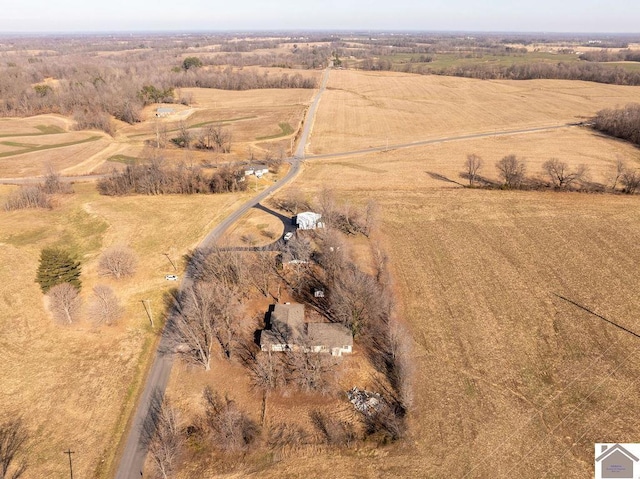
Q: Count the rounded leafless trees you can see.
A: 3